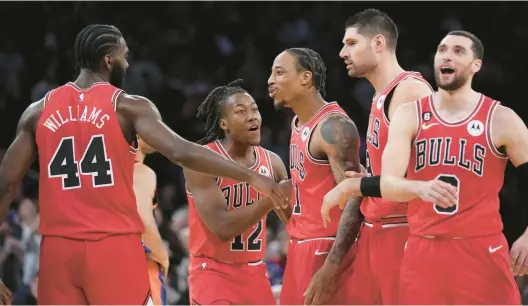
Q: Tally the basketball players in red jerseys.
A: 5